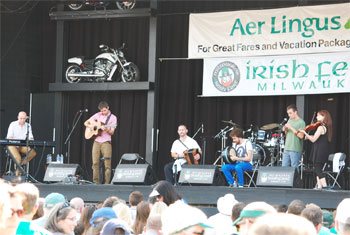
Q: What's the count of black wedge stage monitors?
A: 4